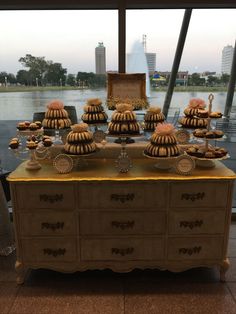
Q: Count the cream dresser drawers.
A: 9